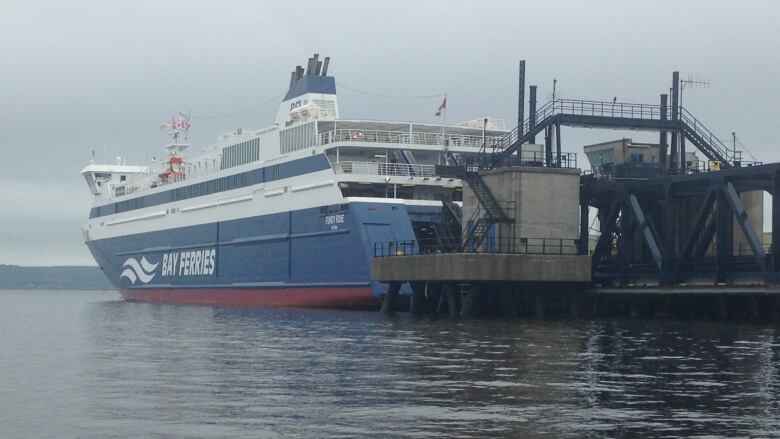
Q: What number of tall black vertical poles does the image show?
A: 4